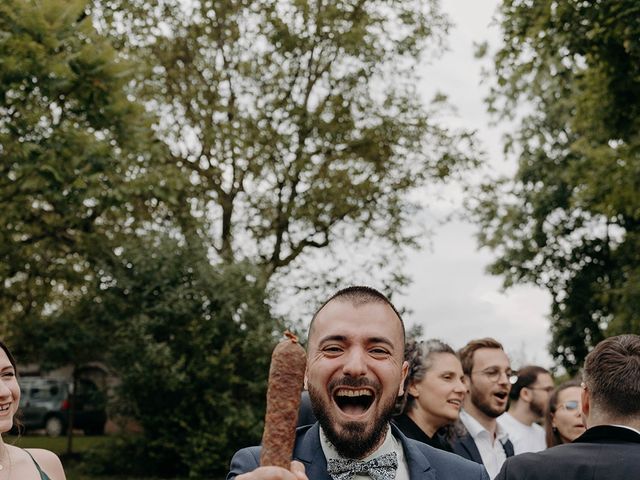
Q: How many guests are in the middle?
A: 1